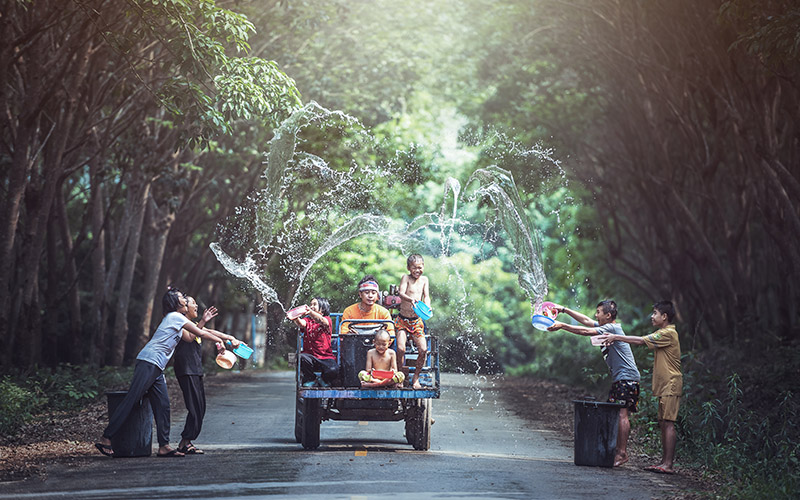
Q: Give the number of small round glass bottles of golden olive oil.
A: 0